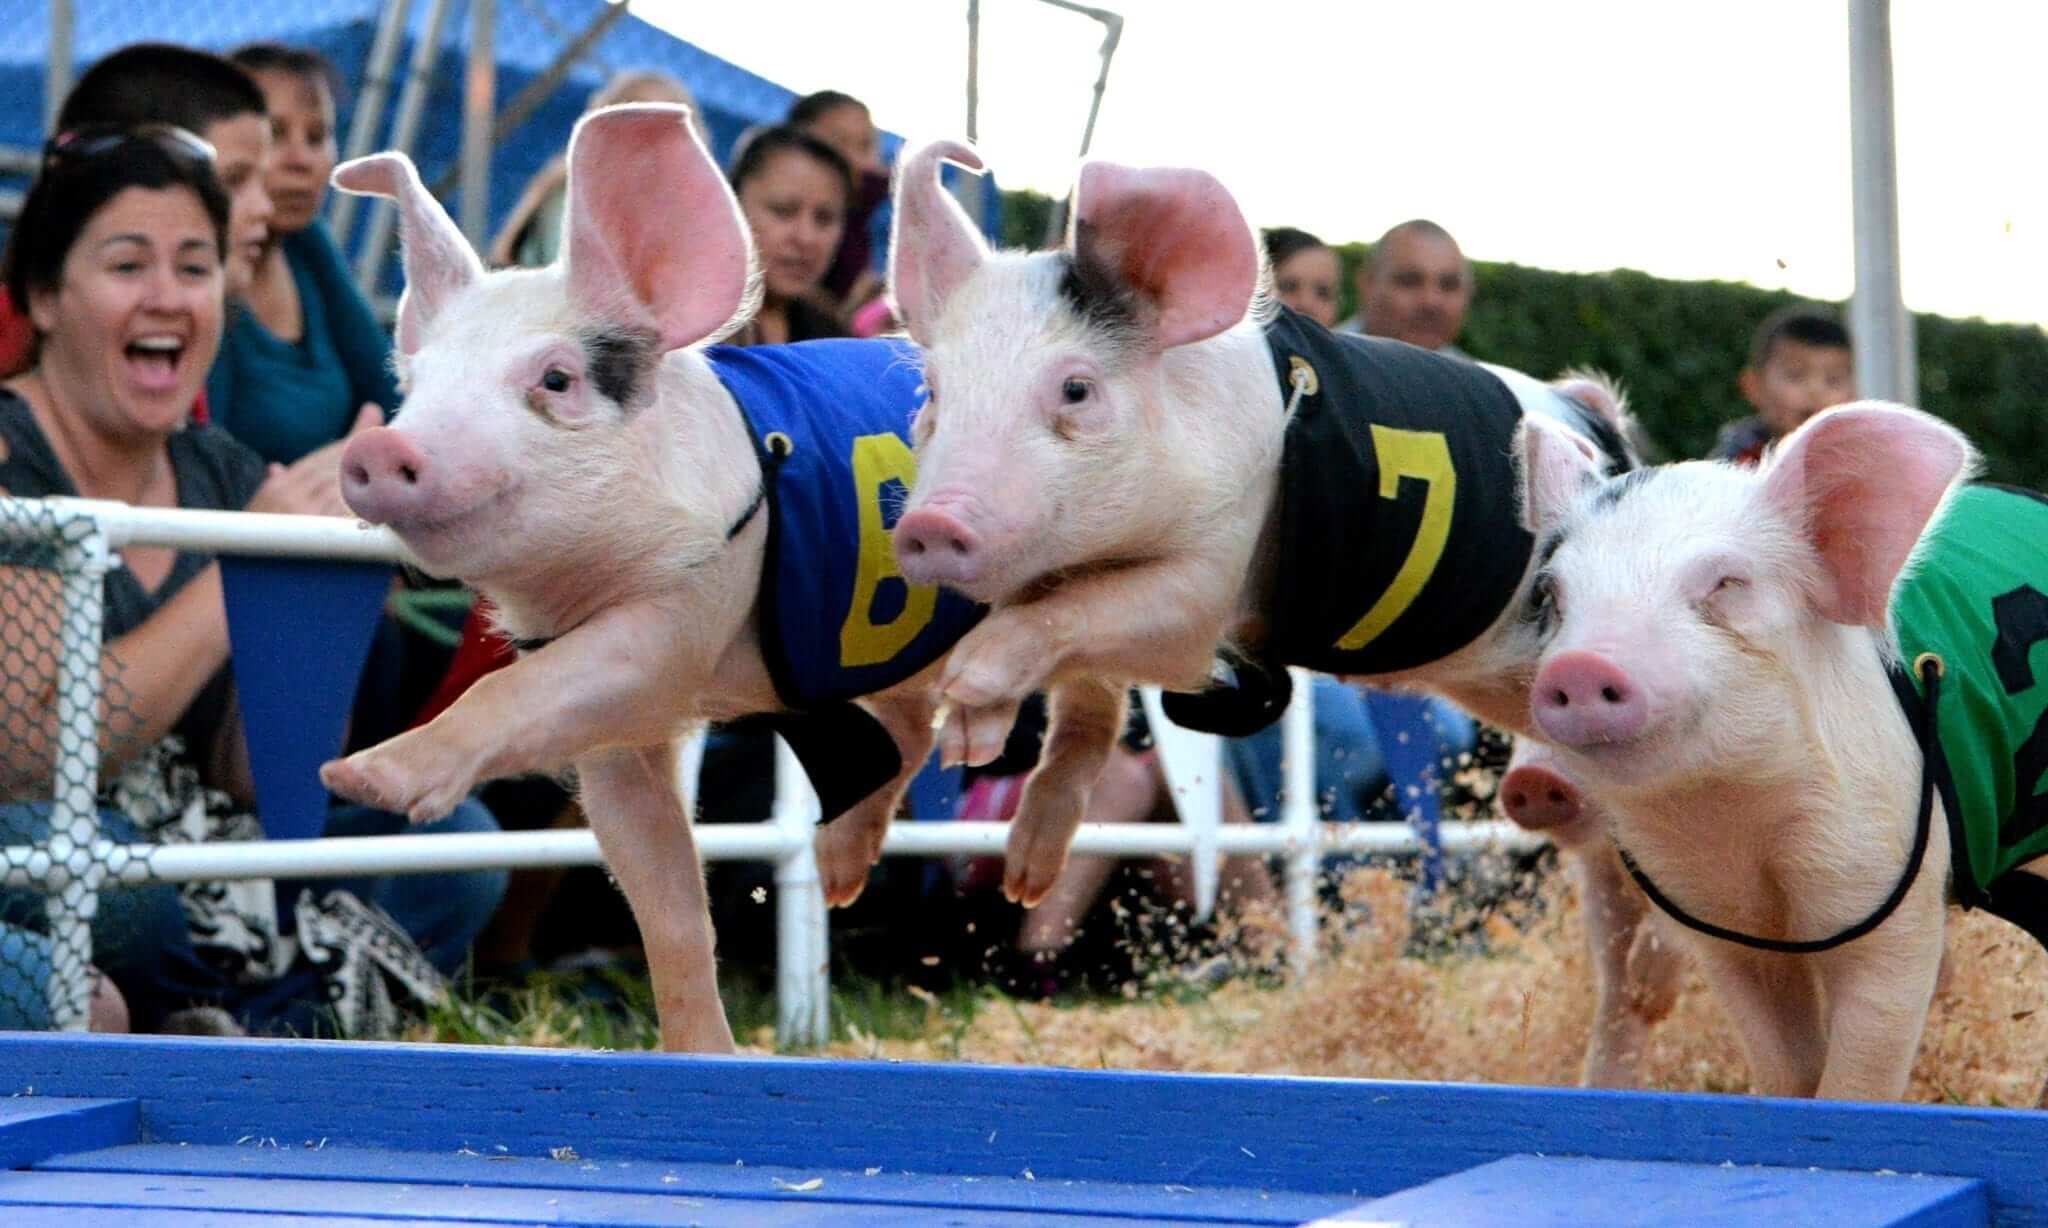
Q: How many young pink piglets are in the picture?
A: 4